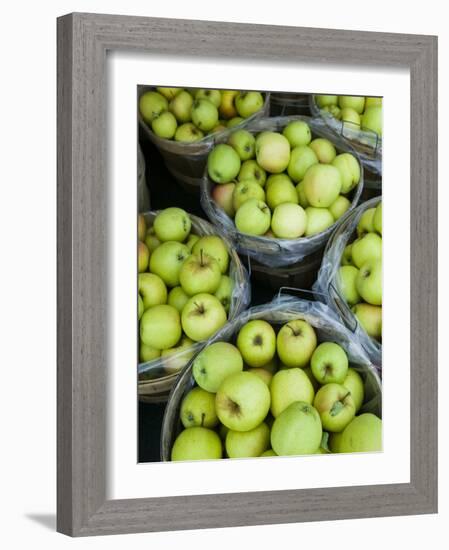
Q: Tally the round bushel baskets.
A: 6